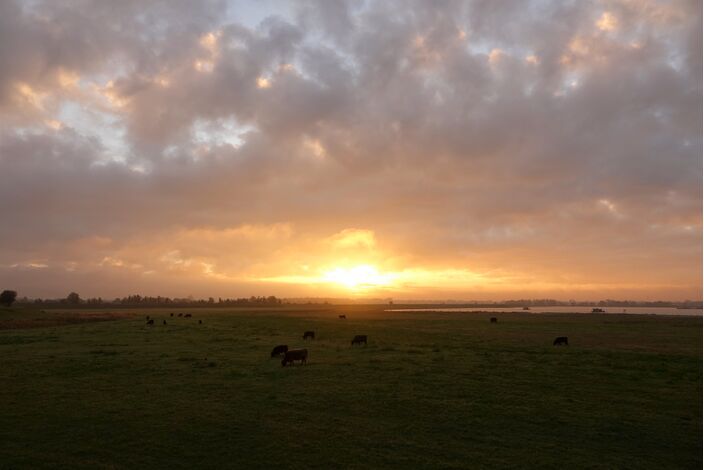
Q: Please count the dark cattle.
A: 14